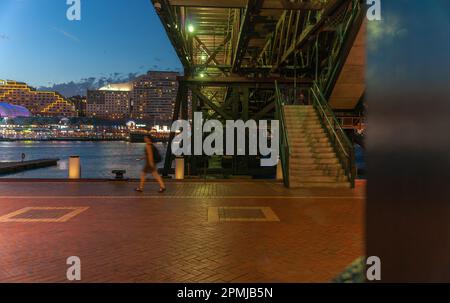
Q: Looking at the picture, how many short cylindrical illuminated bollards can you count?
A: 3